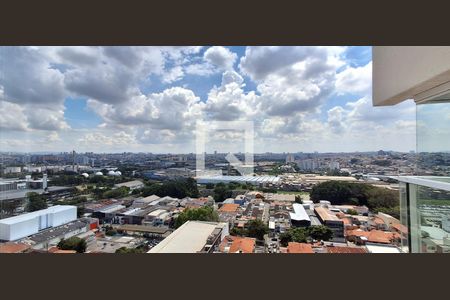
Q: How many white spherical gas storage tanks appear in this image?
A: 4